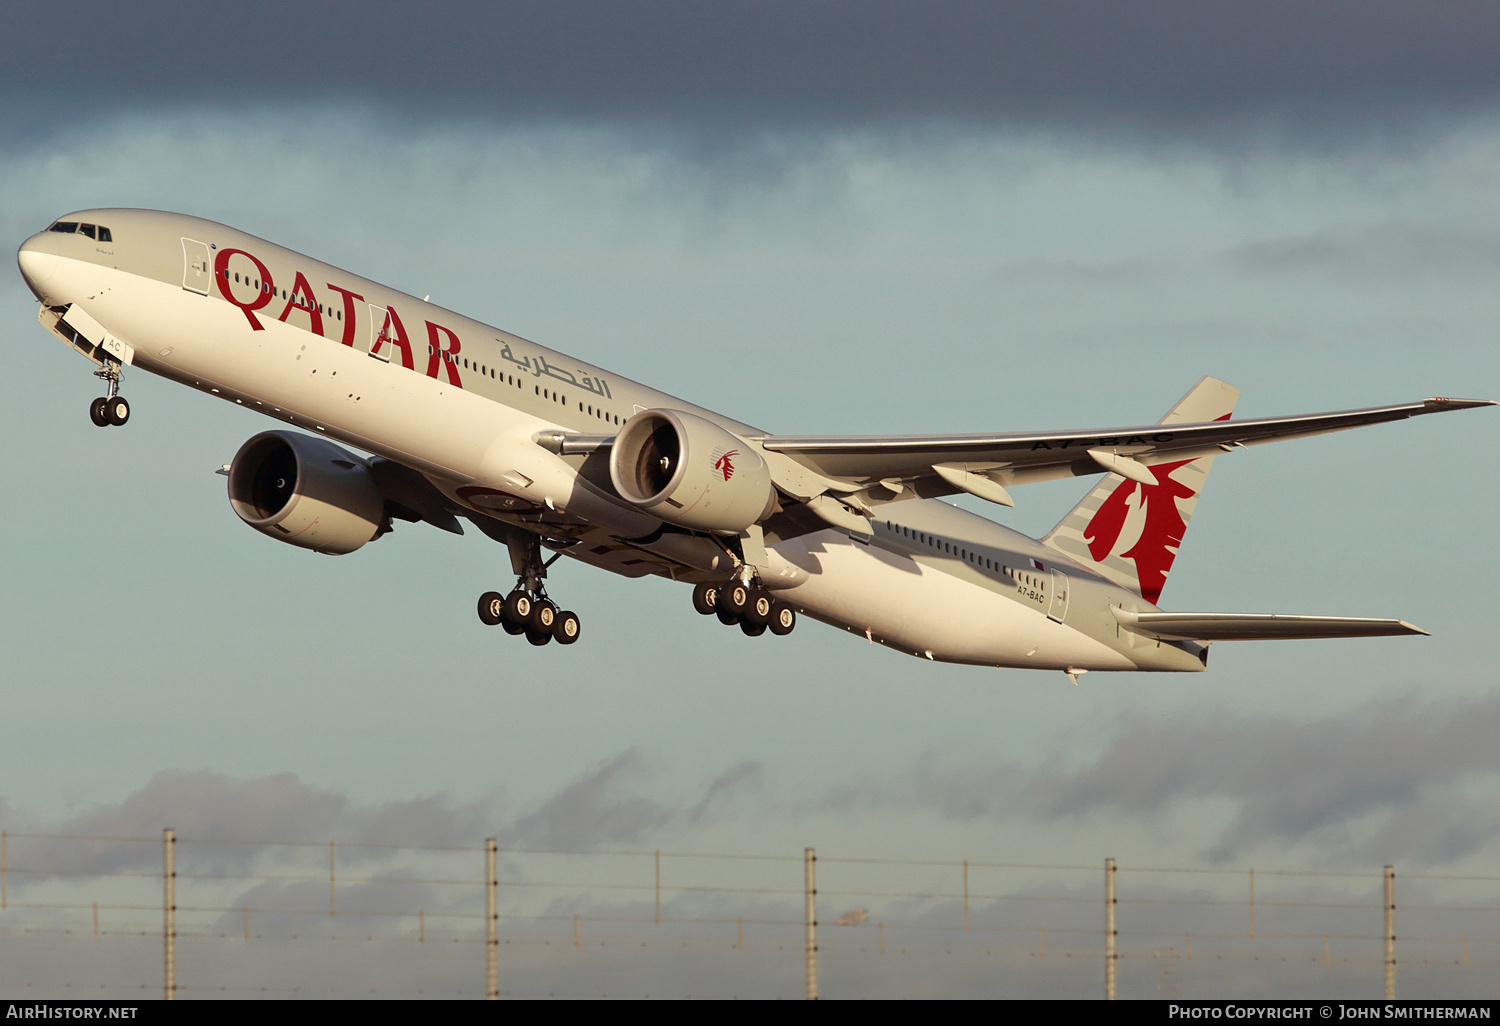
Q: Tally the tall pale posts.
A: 5